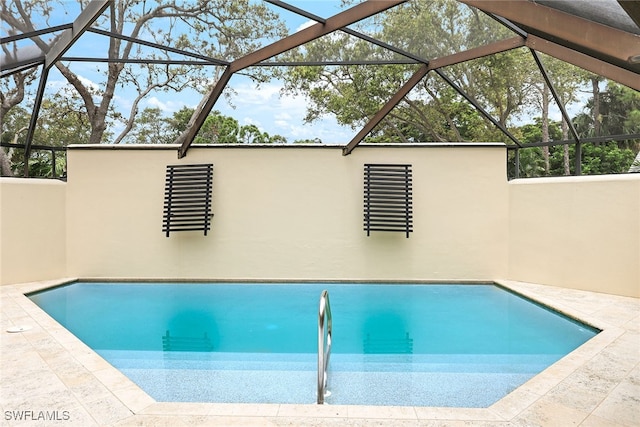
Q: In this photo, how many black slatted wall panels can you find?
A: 2